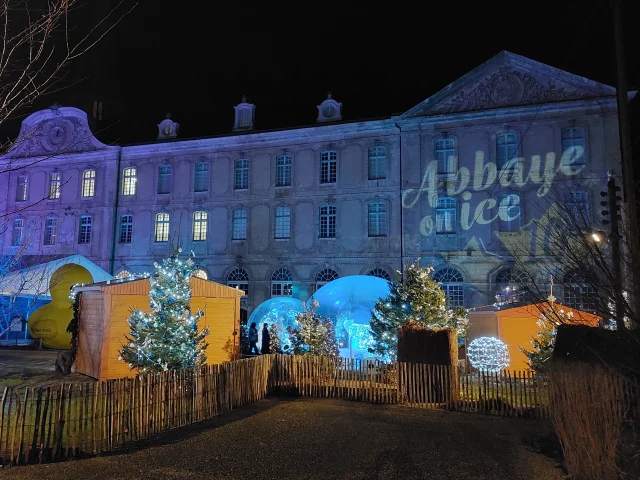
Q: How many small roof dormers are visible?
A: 3